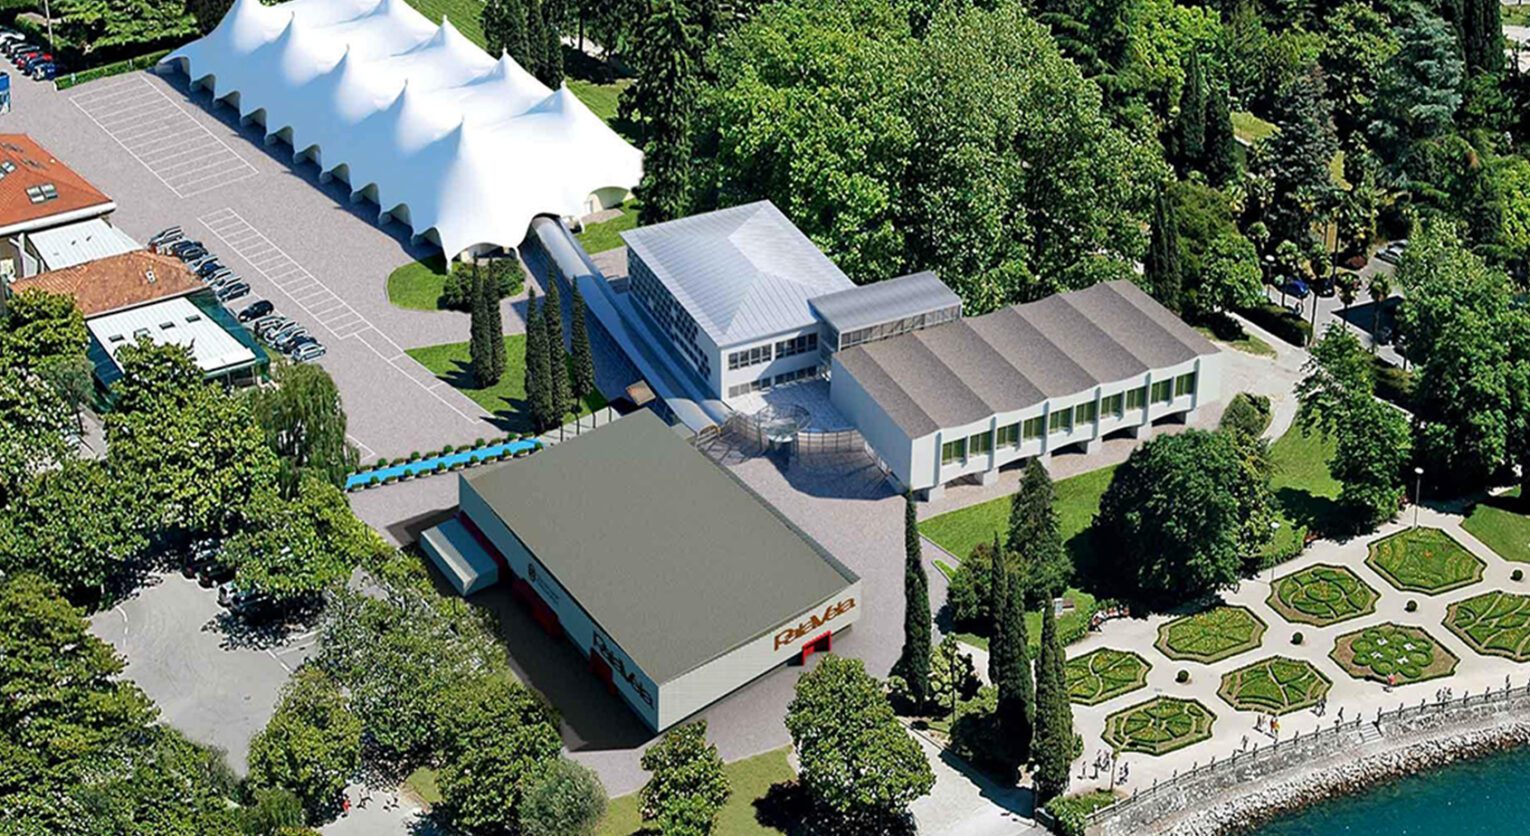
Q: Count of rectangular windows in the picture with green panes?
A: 10